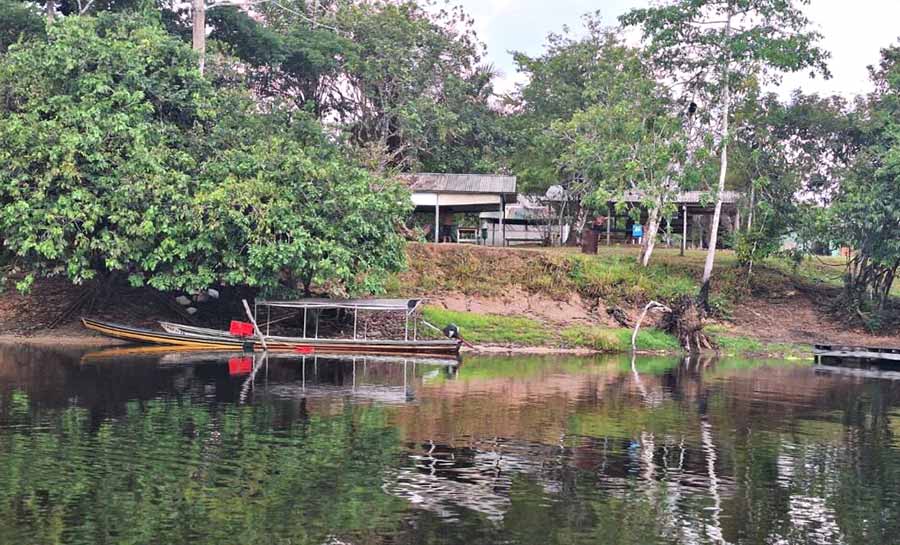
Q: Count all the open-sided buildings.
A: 2